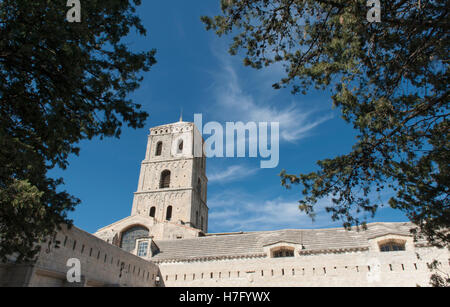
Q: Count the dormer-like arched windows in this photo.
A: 2